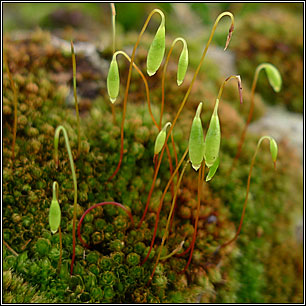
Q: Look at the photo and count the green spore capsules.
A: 10